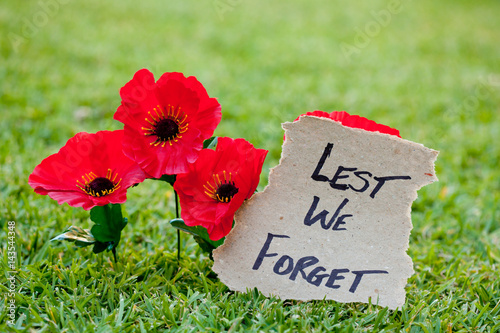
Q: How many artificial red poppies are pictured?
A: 4